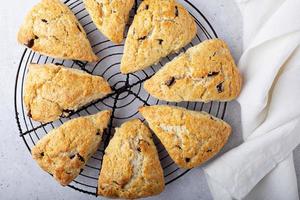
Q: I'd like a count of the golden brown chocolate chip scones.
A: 8